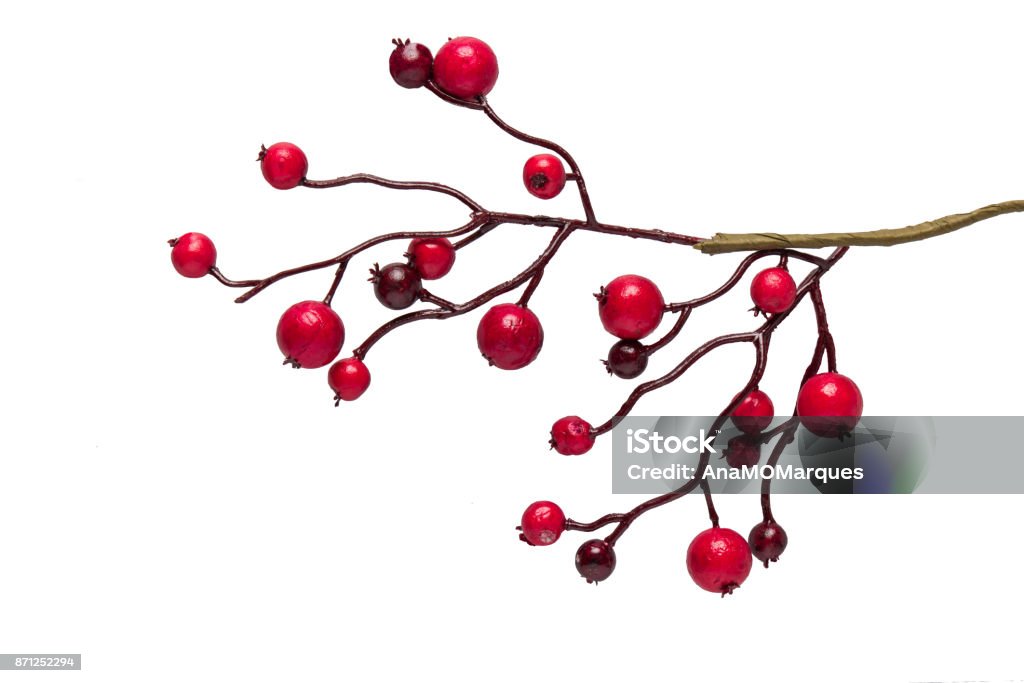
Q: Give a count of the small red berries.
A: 9